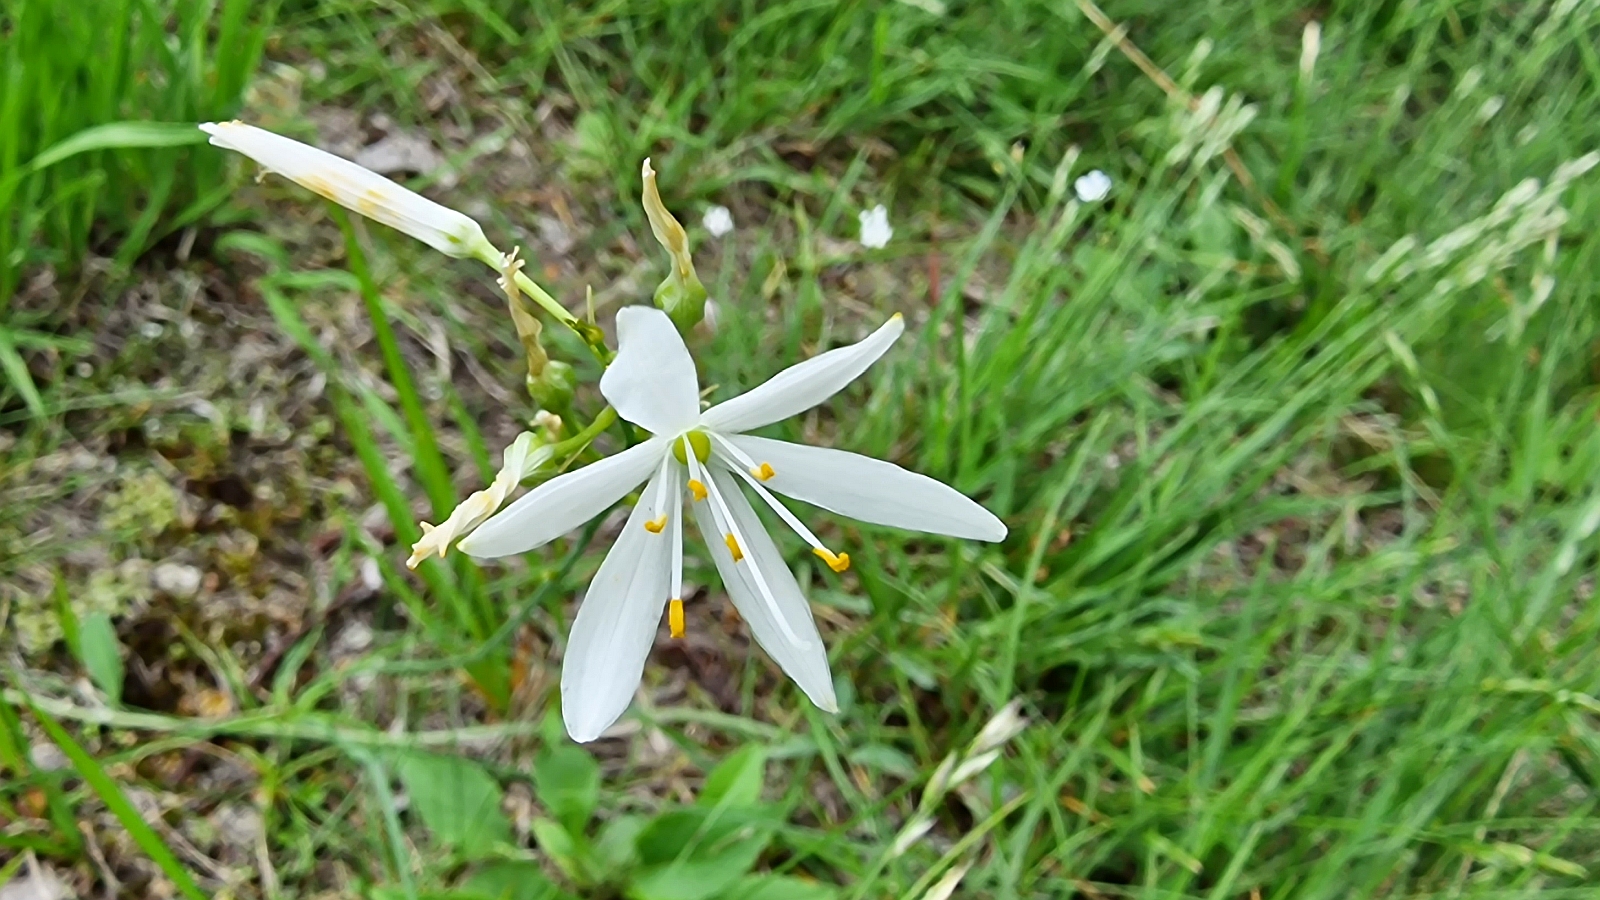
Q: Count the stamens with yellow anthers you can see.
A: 6